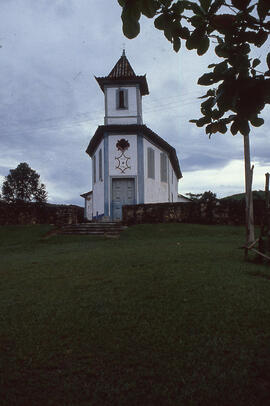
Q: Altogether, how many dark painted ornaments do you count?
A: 2